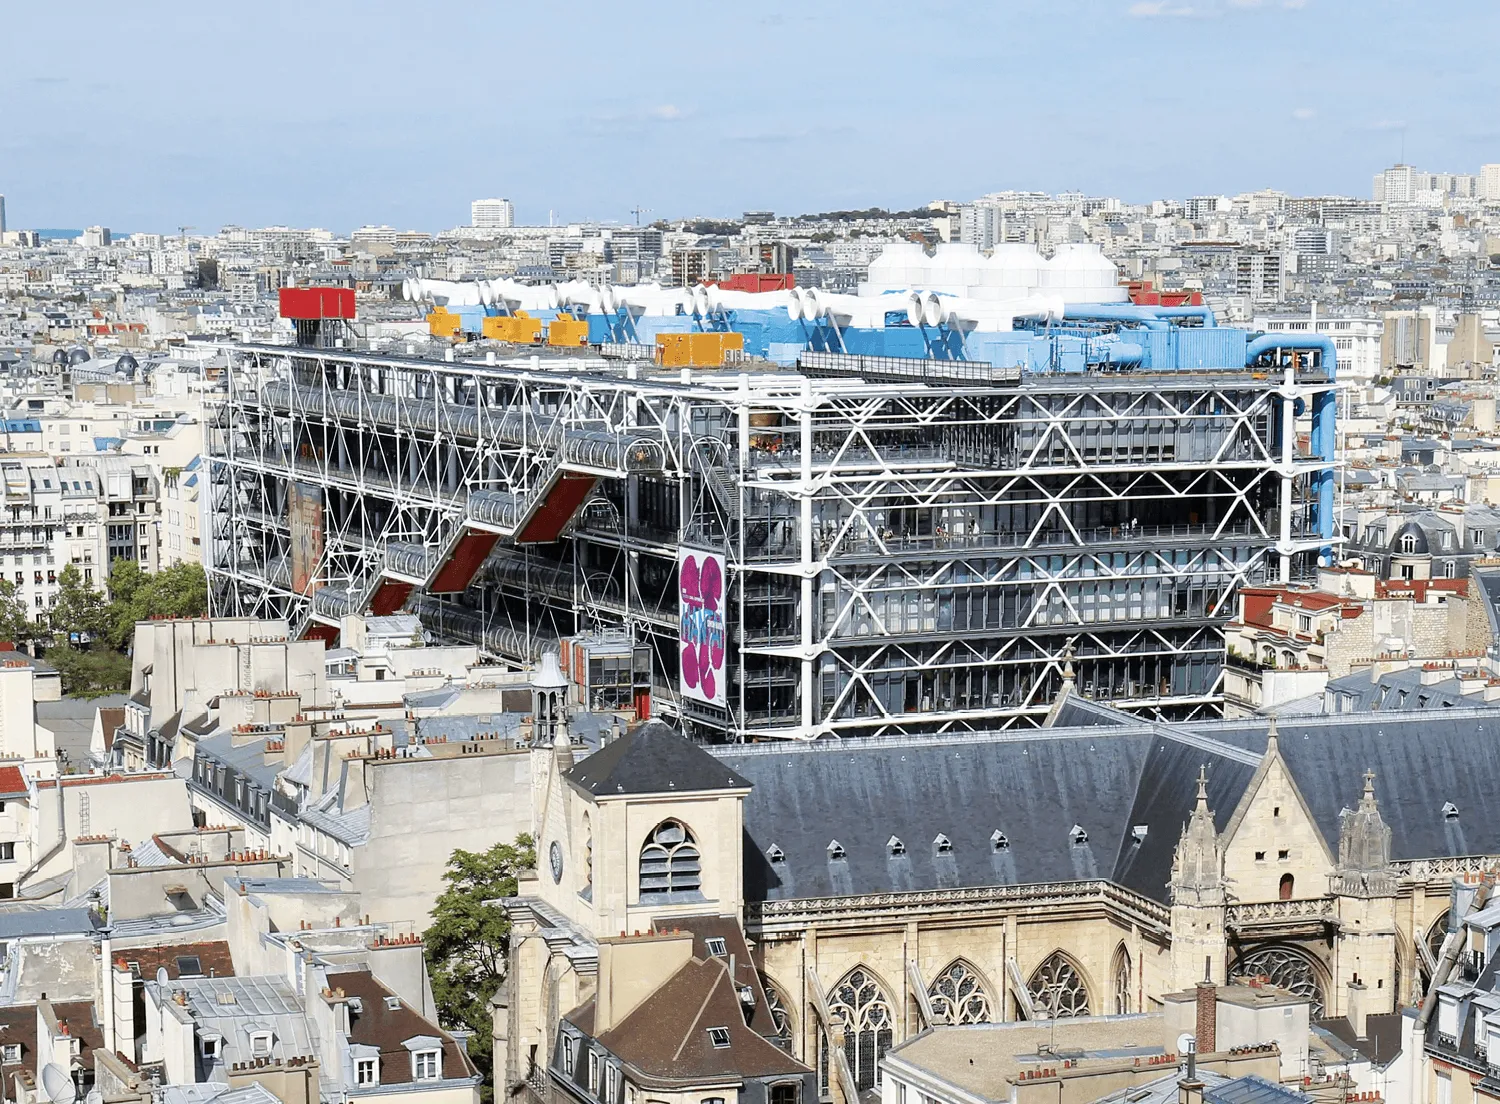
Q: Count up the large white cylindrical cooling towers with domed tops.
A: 4